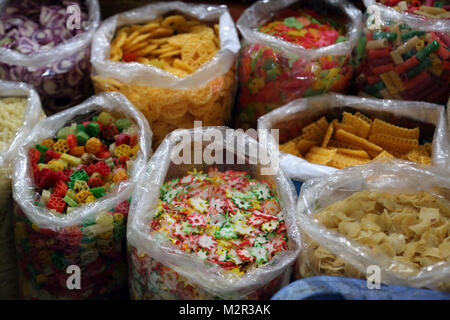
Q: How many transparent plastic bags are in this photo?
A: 9